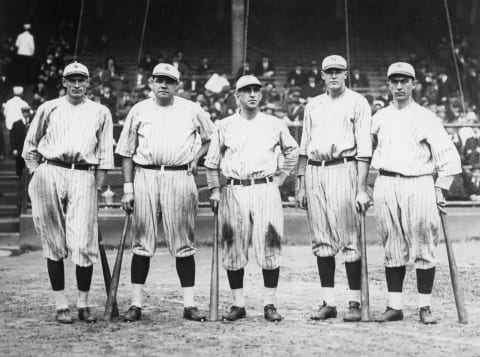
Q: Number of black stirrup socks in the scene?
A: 10